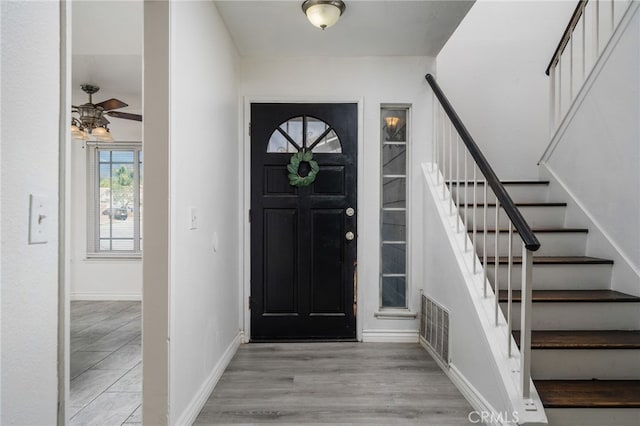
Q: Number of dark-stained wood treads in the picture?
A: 7